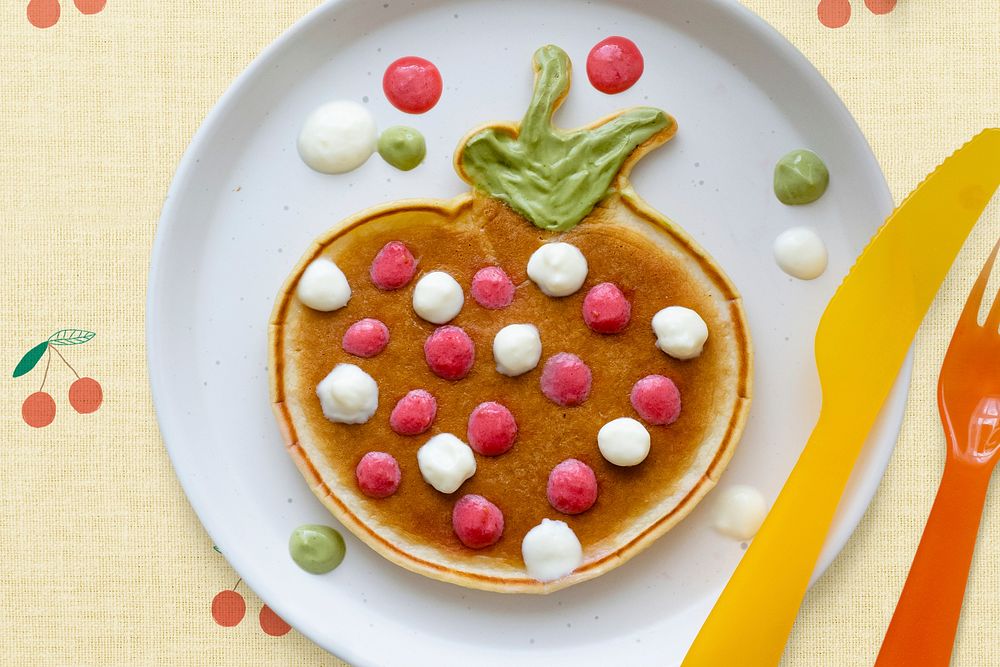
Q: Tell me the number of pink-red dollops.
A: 14